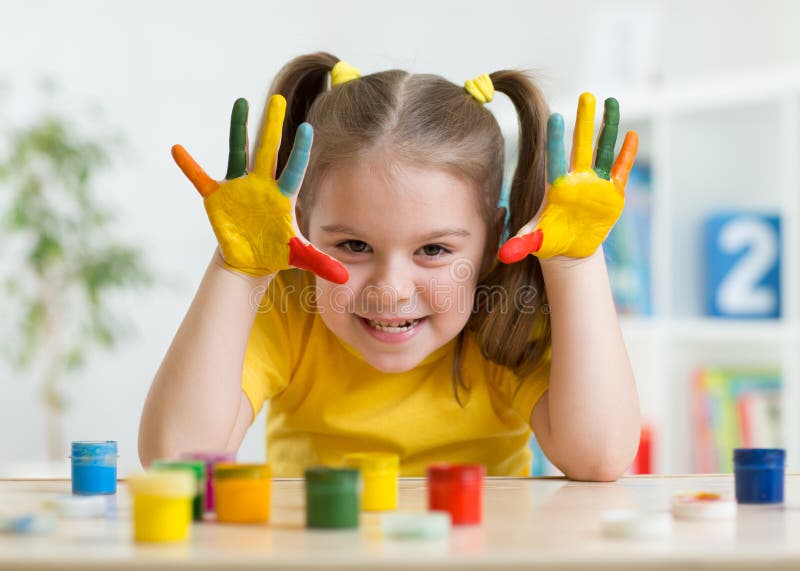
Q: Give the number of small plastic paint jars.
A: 9